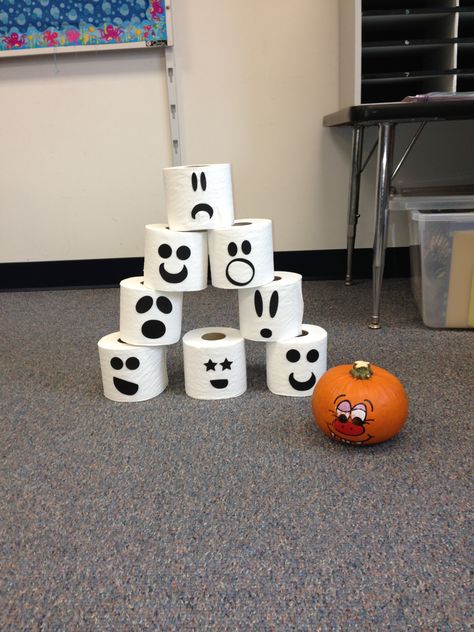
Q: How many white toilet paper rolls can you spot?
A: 8